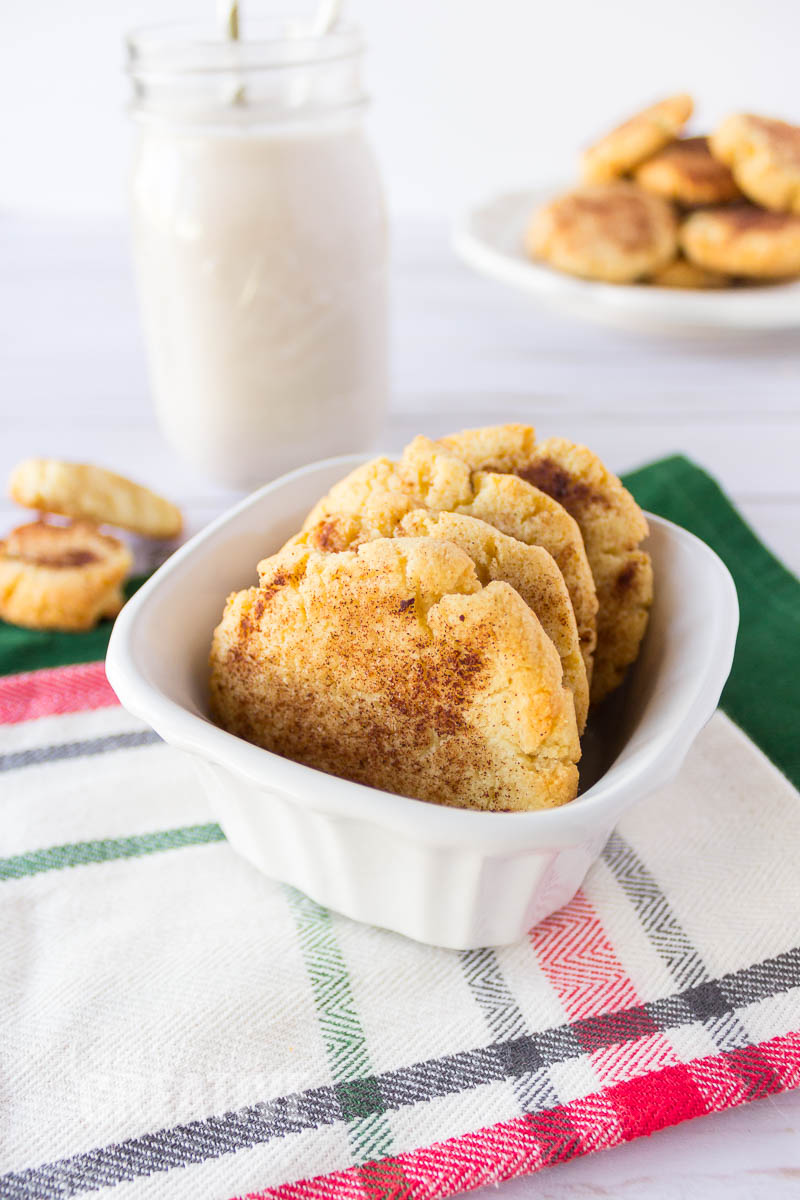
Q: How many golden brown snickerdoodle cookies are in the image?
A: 12